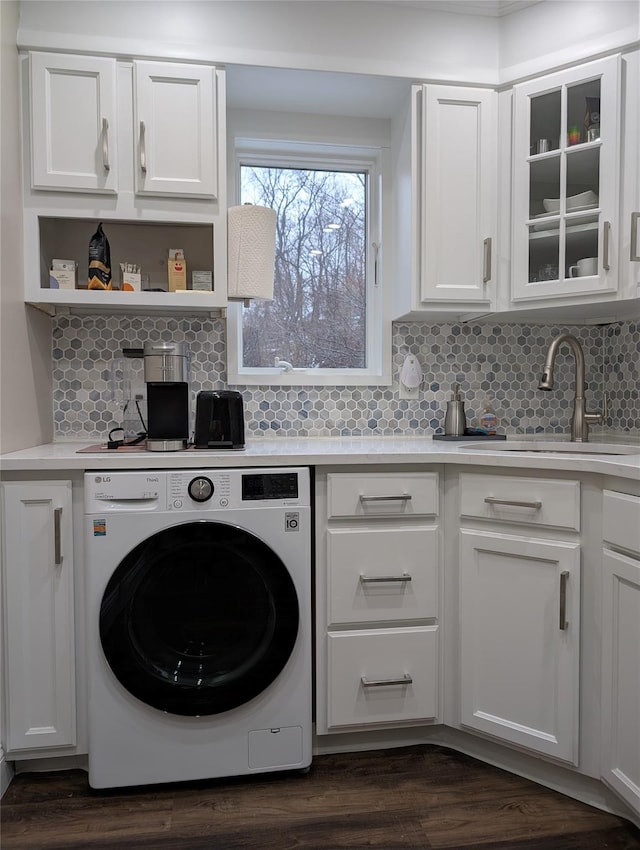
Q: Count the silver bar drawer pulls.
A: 4